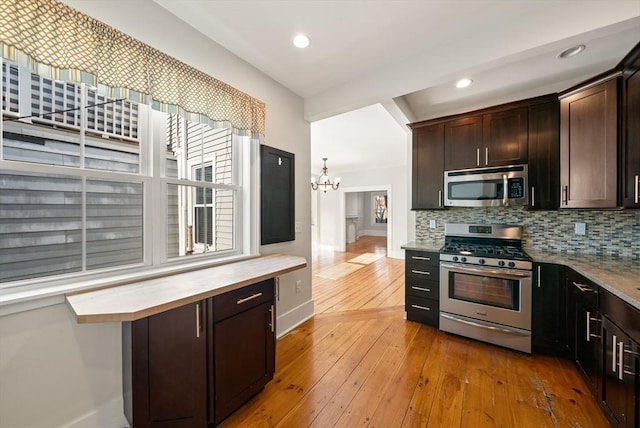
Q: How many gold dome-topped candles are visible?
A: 0